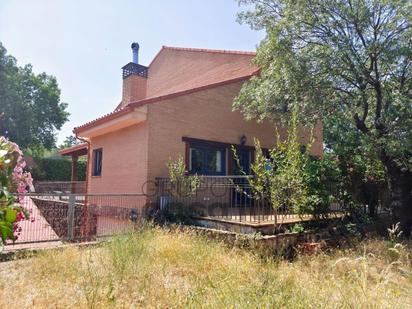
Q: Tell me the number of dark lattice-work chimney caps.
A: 1